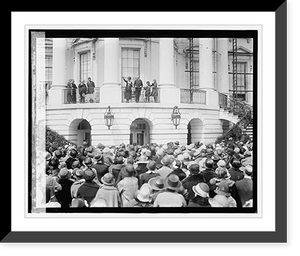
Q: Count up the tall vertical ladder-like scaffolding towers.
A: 2